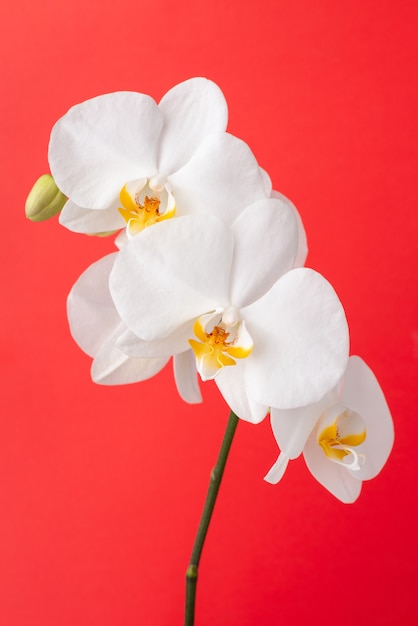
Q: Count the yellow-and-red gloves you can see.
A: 0